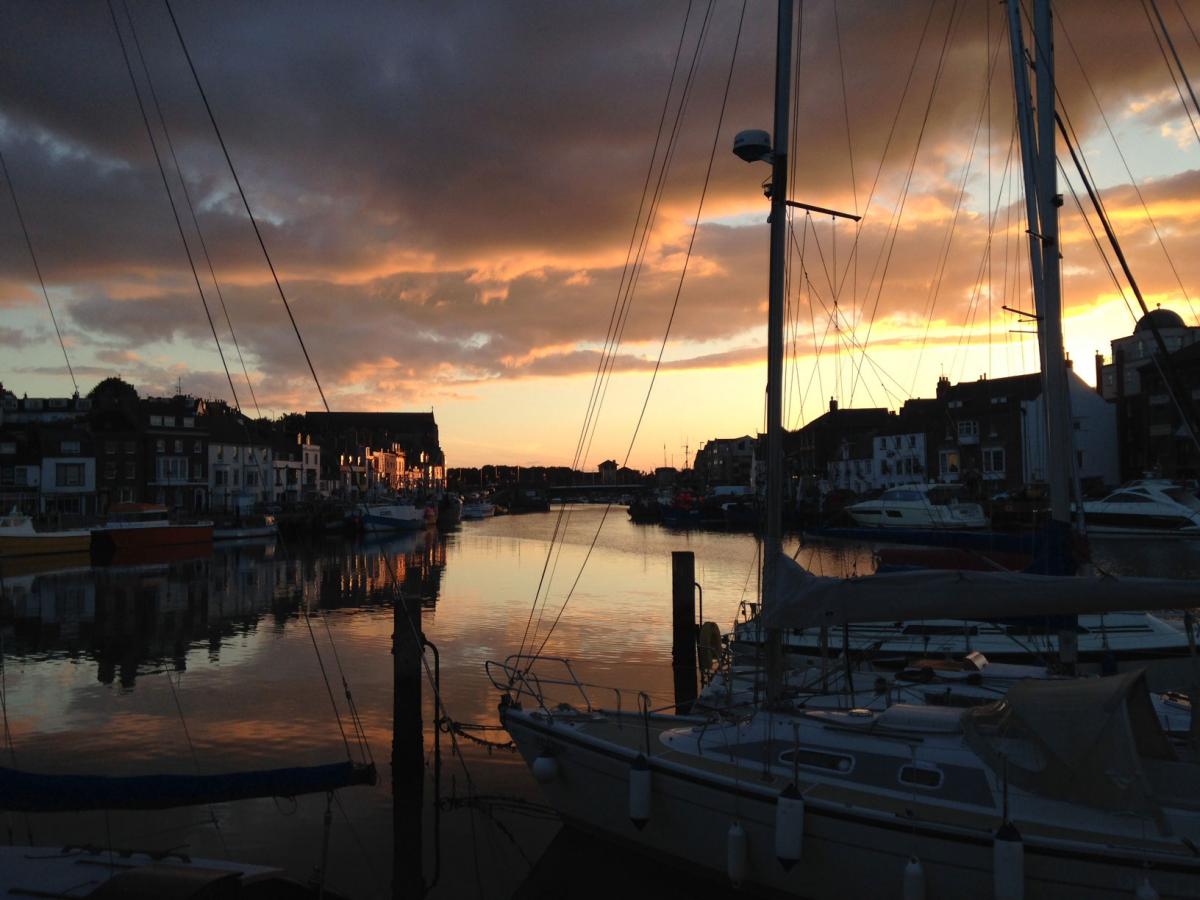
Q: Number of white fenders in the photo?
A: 7